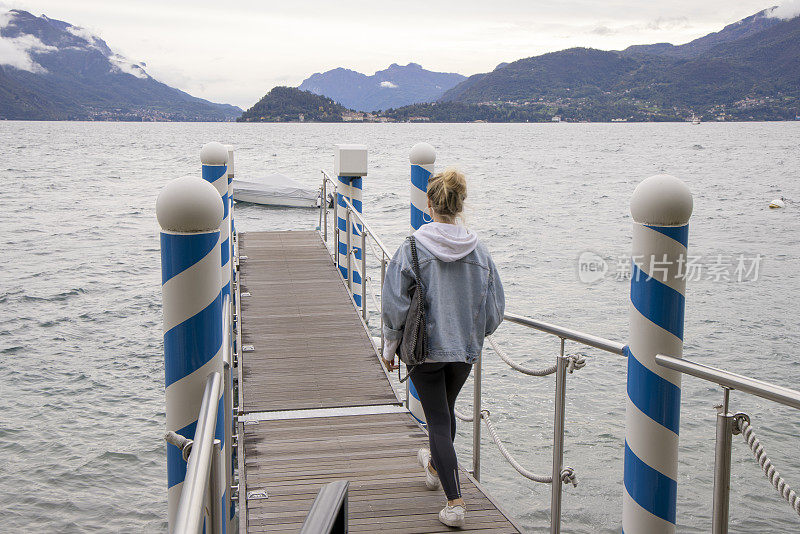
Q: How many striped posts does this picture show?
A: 6